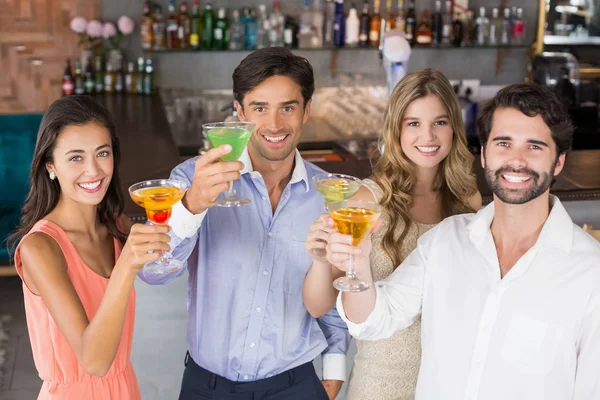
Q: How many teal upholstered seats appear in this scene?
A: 1